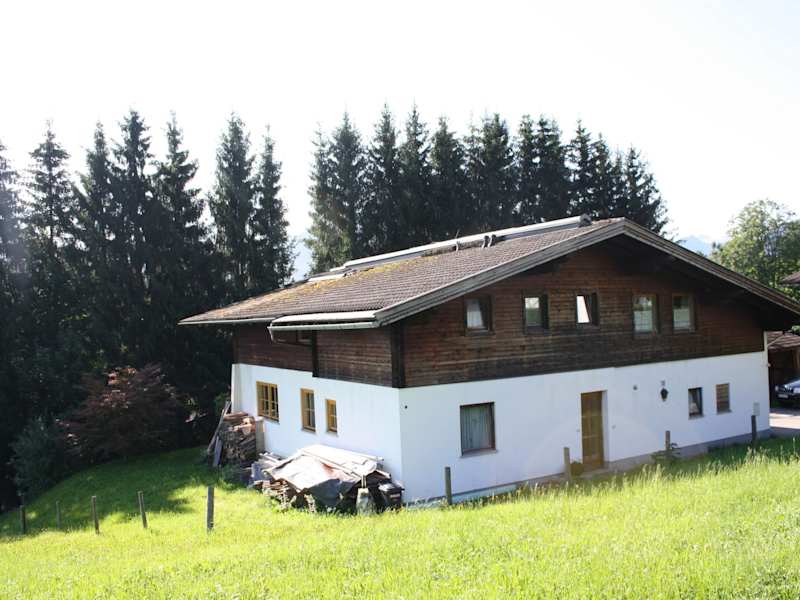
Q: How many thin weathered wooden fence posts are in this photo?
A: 9